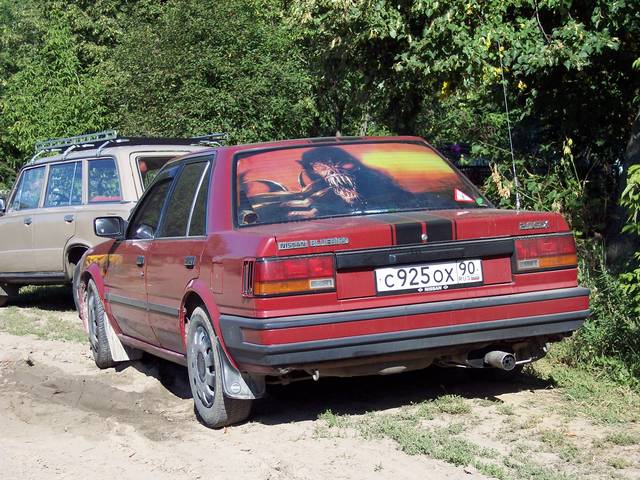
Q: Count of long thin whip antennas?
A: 1